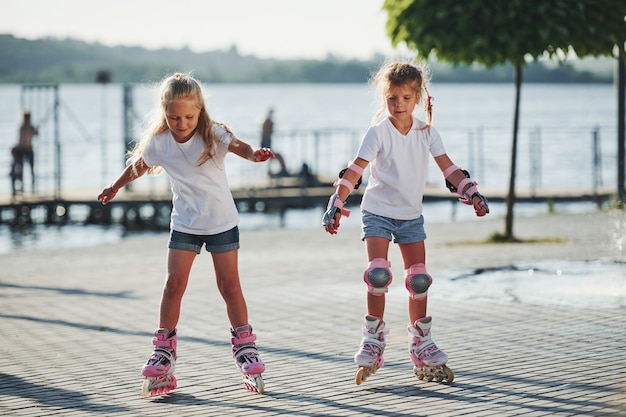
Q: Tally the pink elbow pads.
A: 2